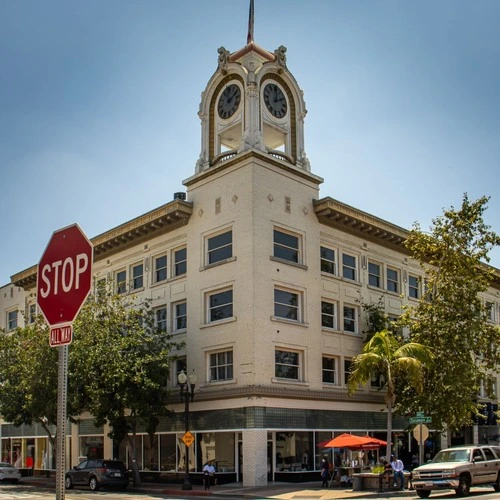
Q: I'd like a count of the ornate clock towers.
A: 1